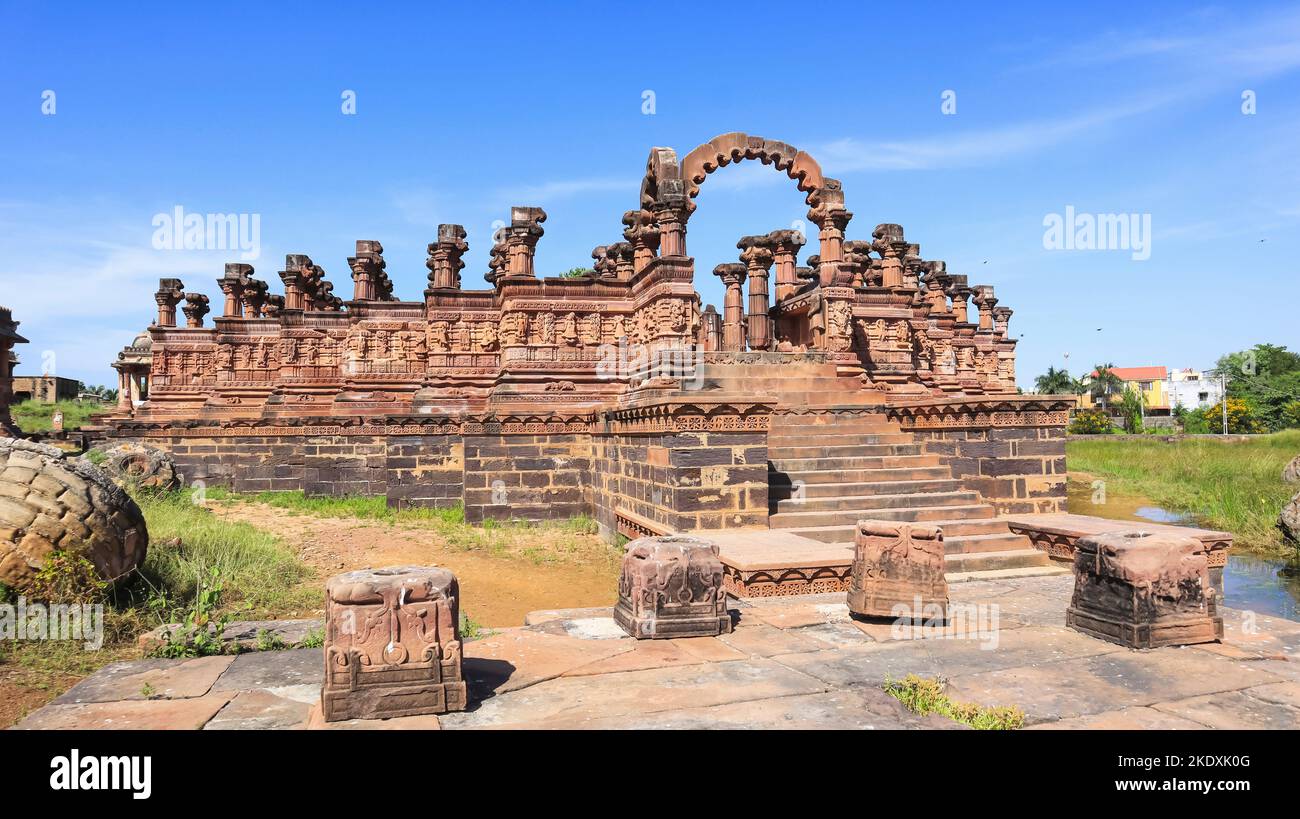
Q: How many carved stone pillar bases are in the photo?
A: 4